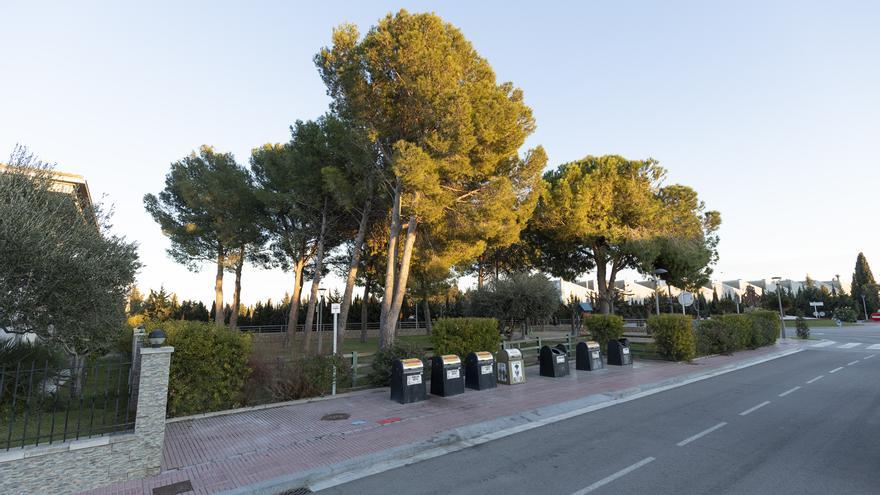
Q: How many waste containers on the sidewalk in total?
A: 7